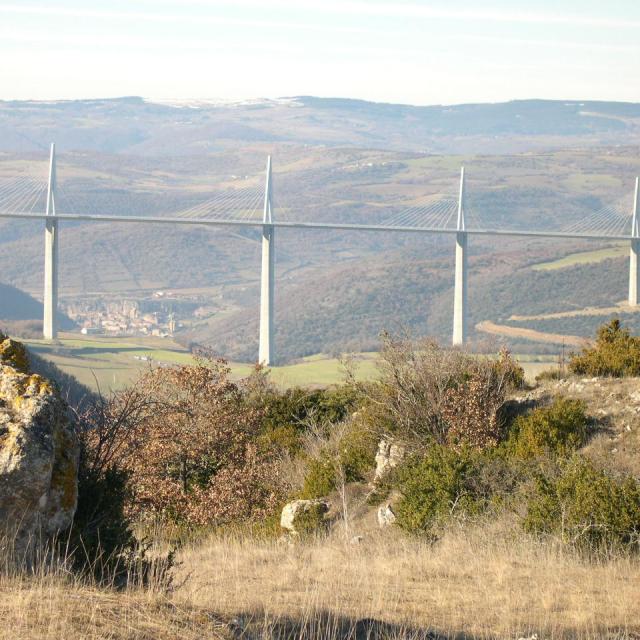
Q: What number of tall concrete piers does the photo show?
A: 4